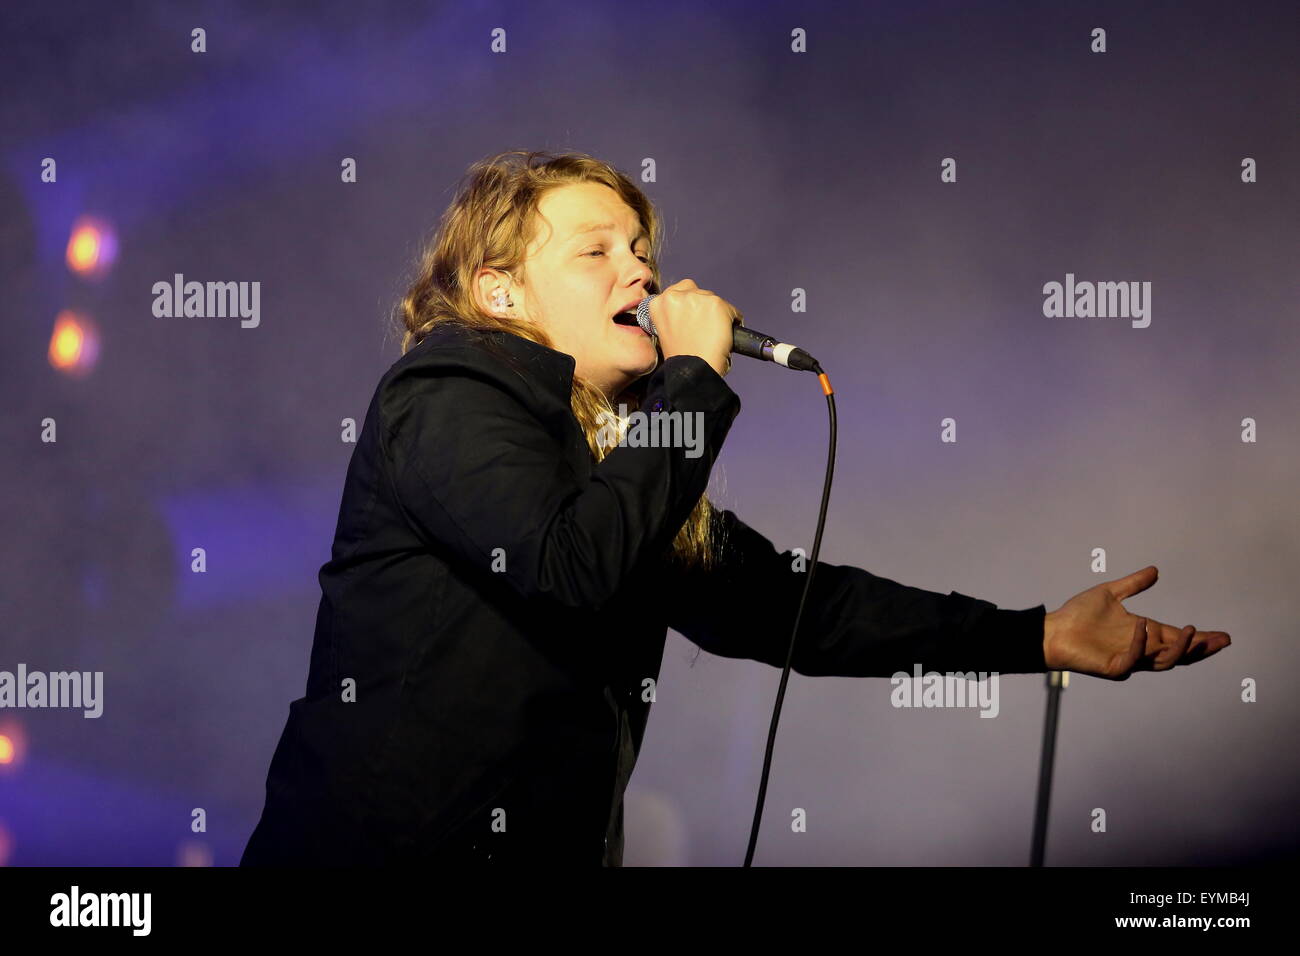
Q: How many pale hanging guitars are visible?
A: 0